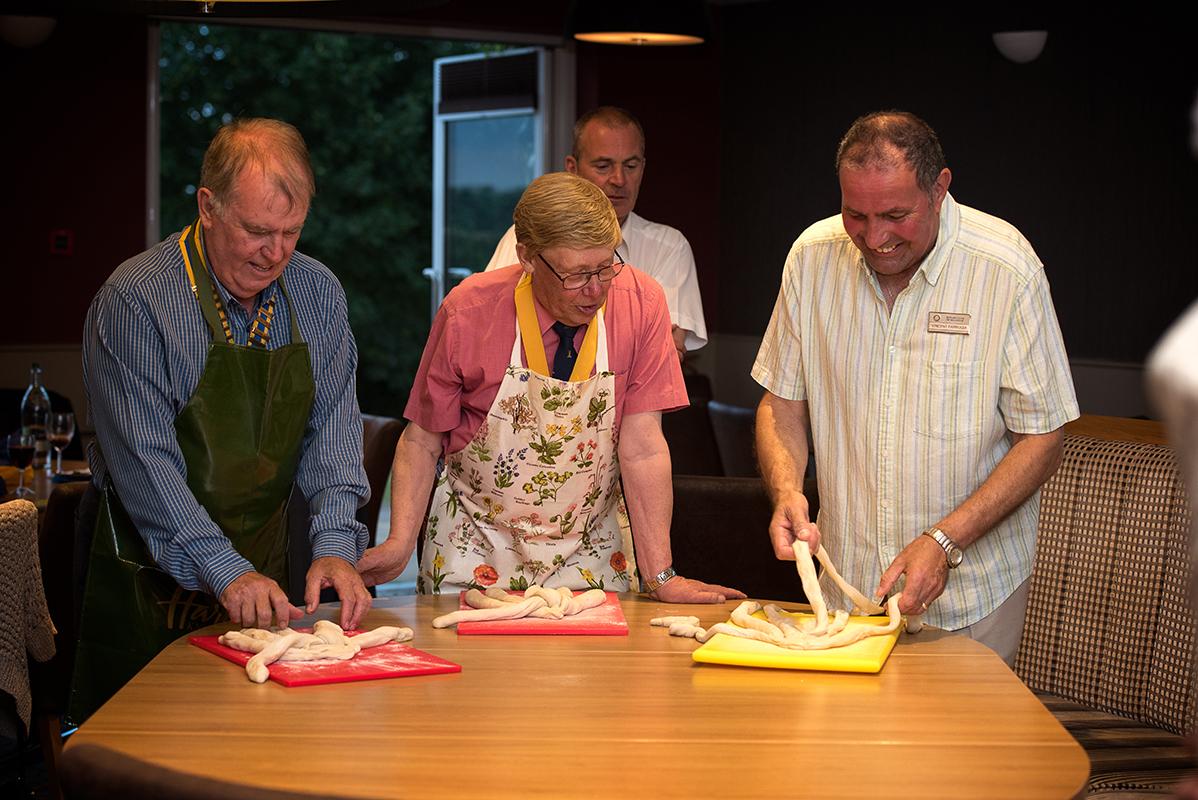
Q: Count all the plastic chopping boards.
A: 3